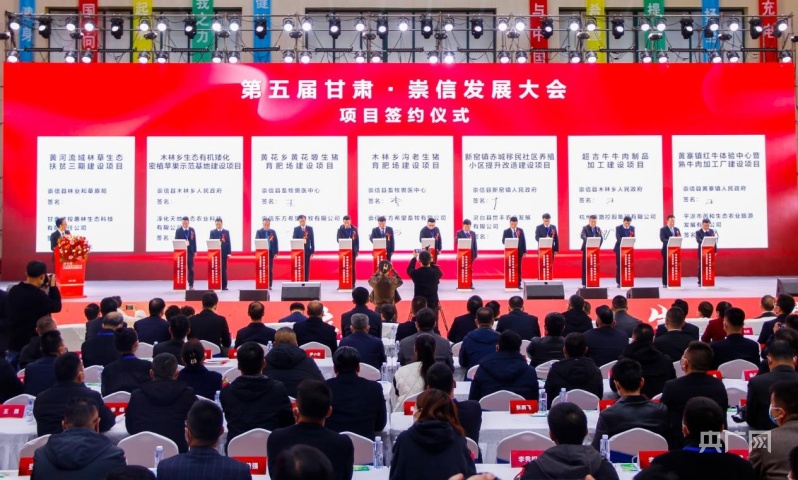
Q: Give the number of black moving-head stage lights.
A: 12